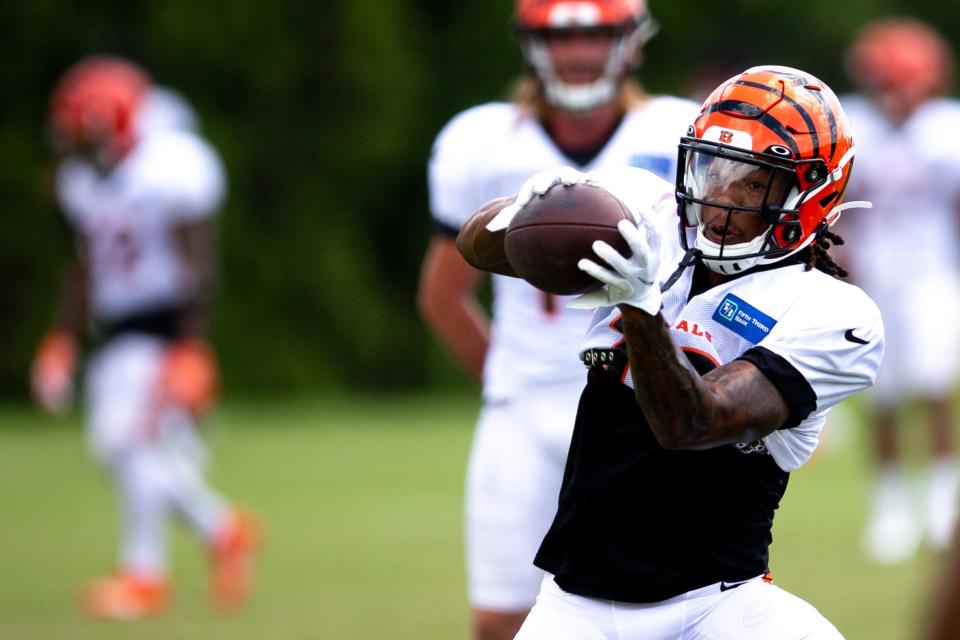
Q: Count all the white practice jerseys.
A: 4